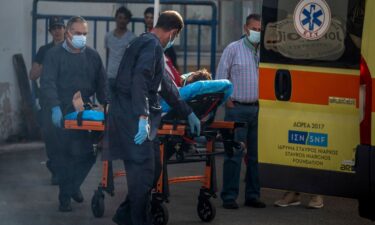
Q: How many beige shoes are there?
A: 2